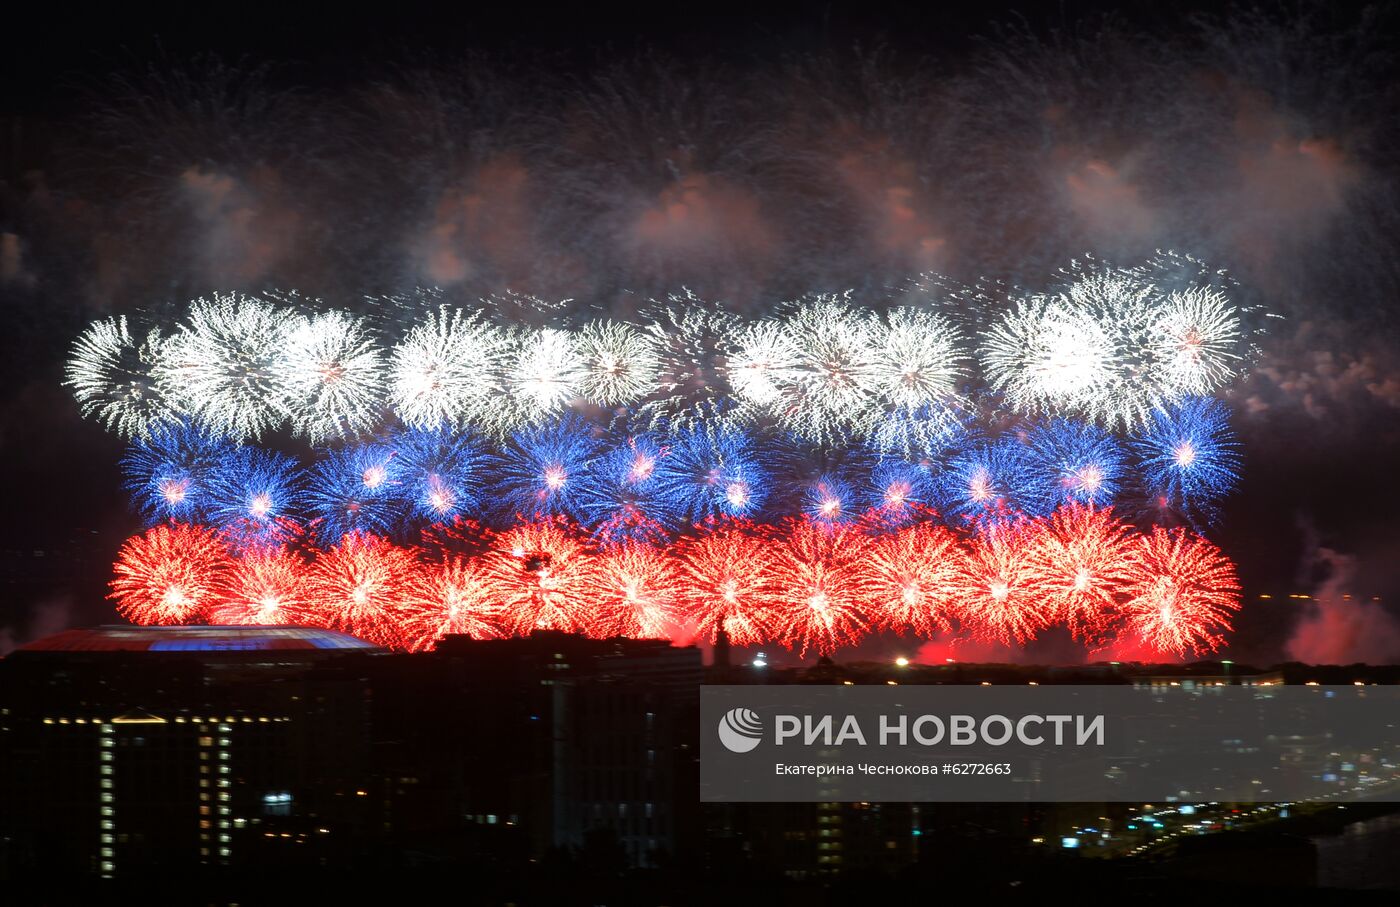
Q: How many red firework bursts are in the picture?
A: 12